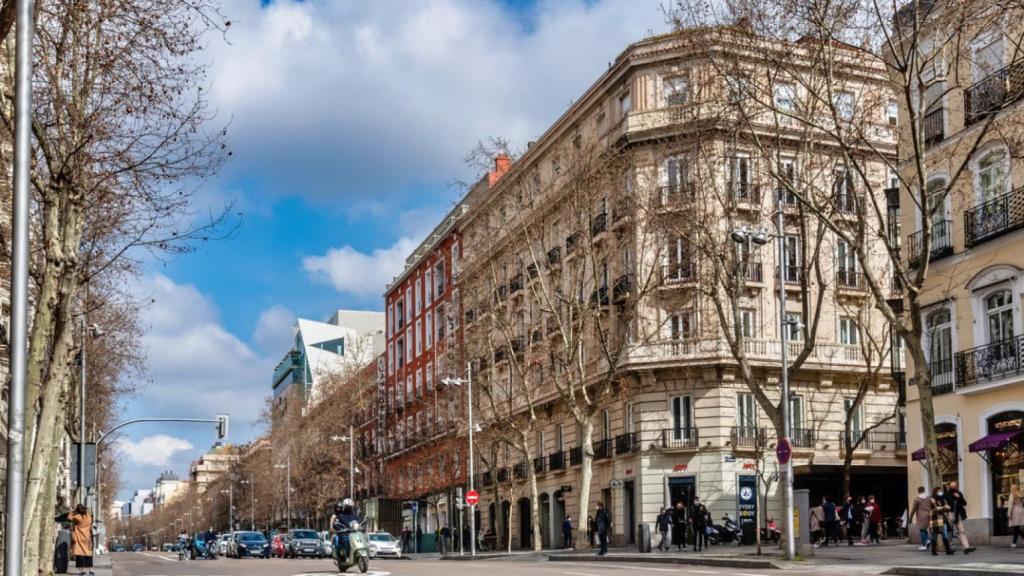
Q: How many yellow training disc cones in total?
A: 0